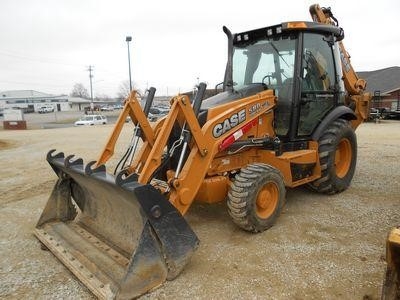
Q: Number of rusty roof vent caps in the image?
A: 0